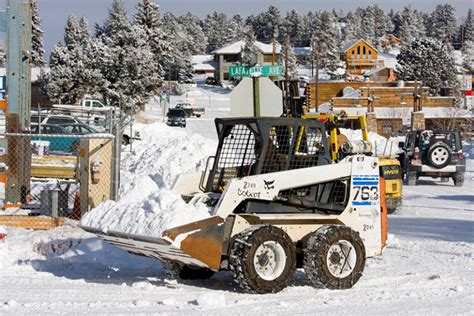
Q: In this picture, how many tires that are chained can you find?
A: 2